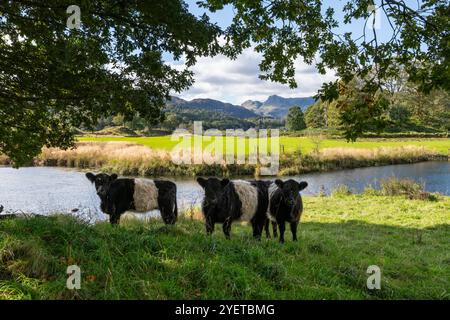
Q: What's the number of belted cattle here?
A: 3